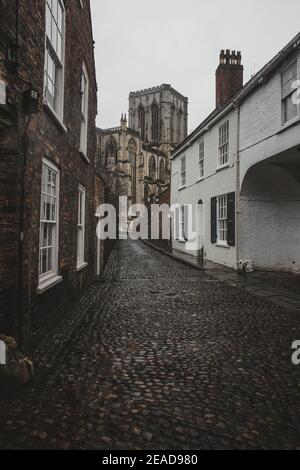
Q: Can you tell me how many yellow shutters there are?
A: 0